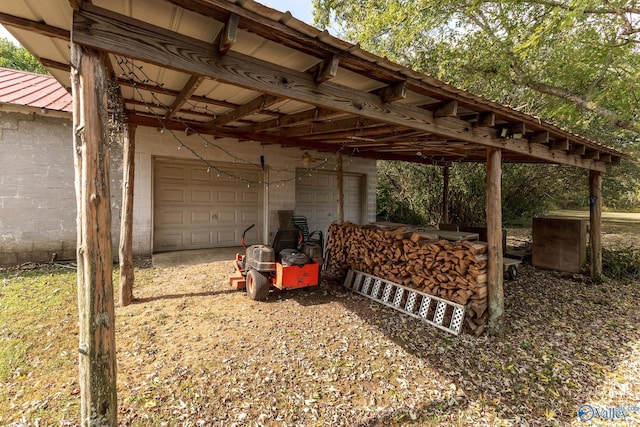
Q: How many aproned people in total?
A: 0